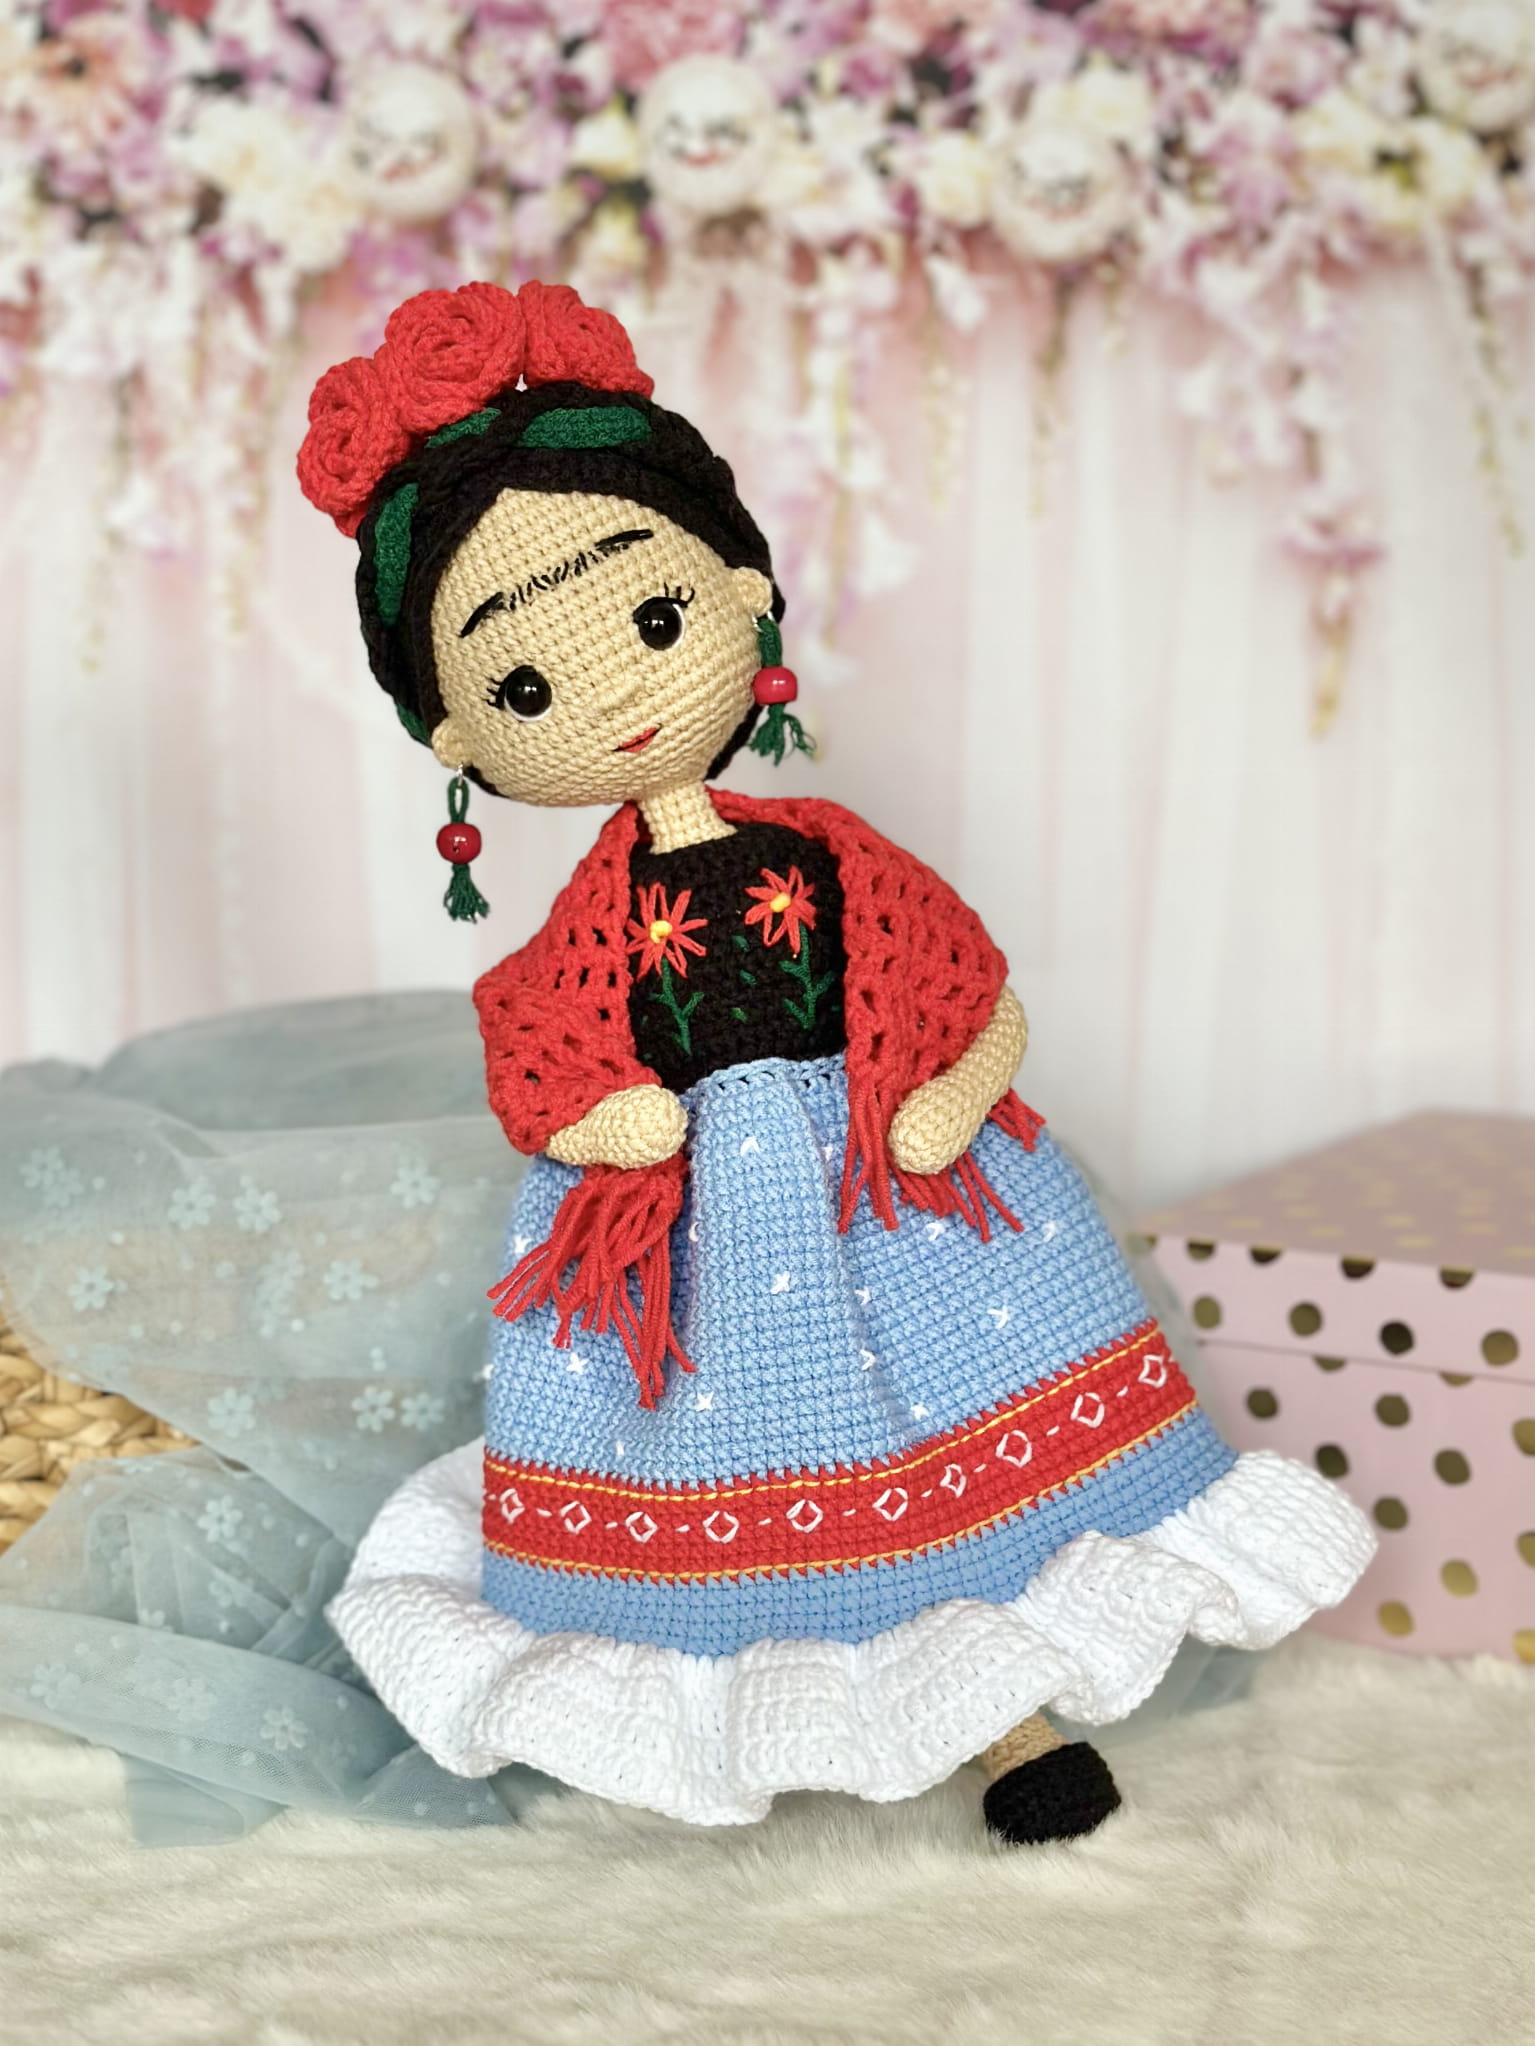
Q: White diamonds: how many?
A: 10